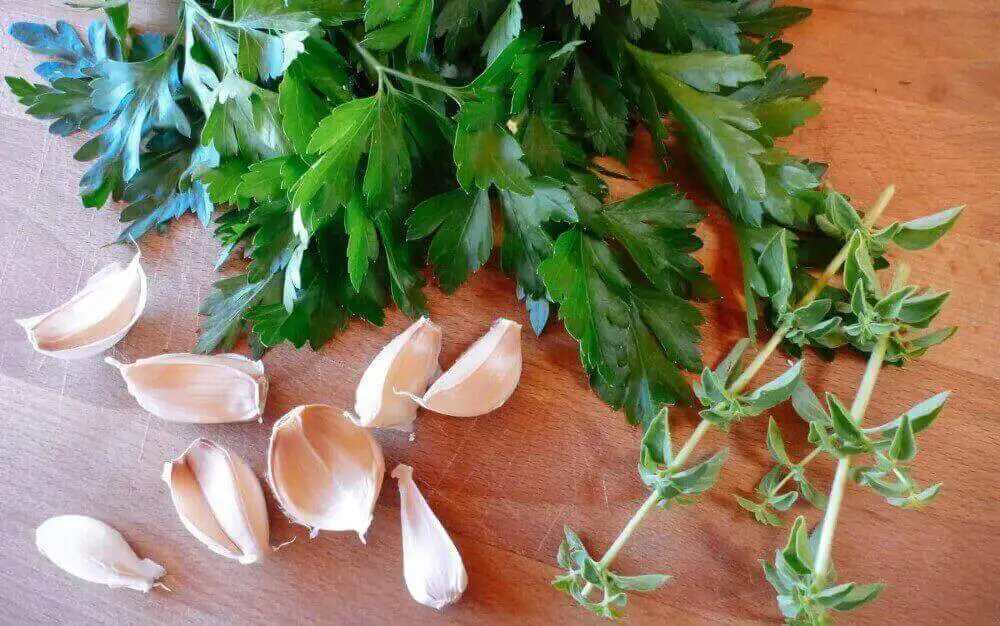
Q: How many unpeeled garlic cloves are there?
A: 8